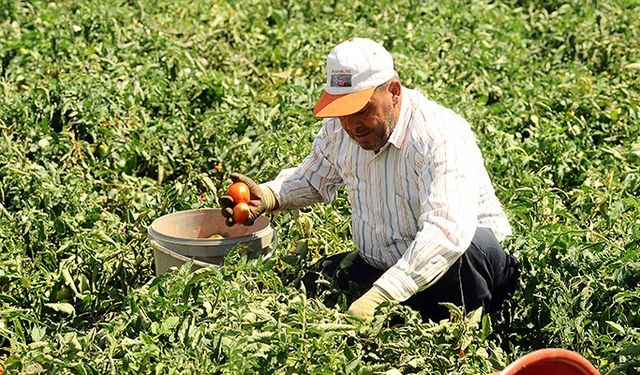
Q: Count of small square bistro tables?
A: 0